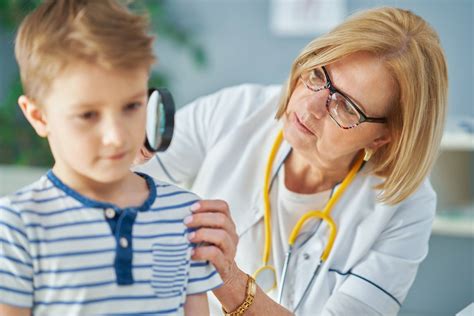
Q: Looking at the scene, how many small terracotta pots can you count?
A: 0